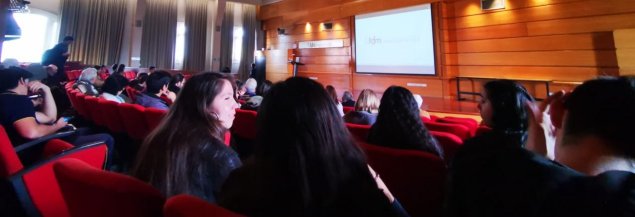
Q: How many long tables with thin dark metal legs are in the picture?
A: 1